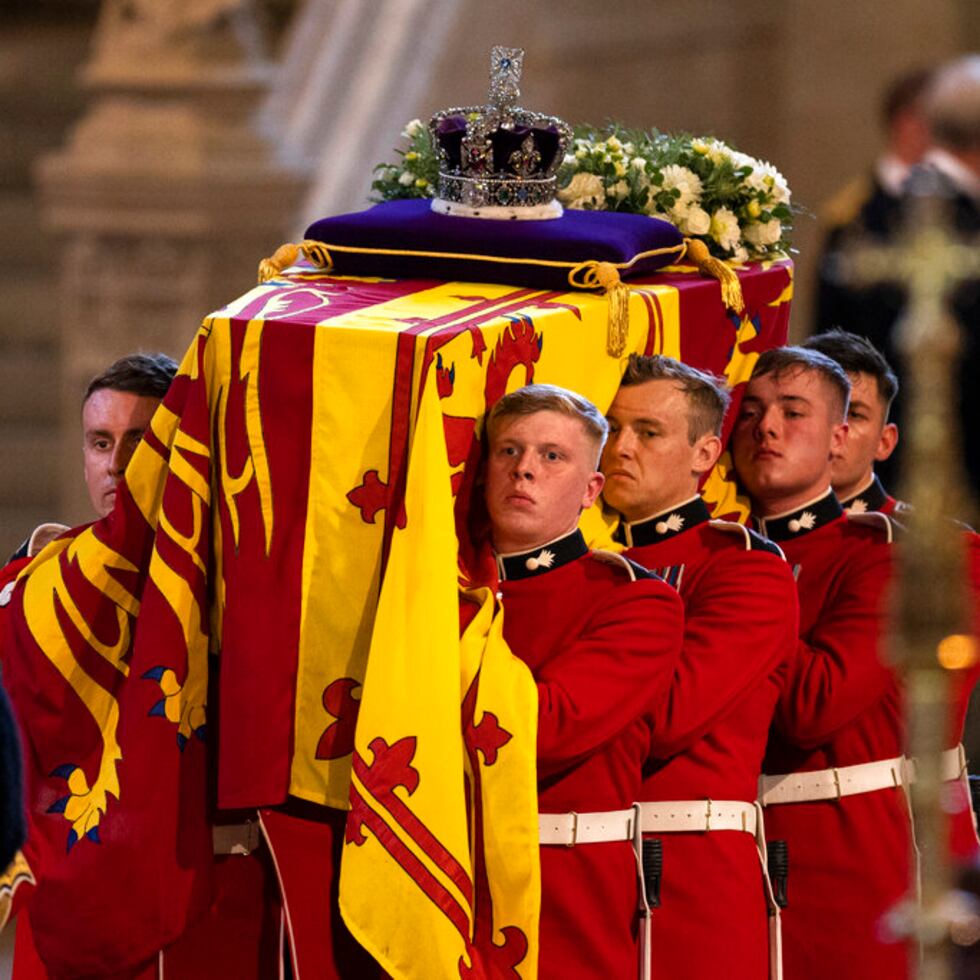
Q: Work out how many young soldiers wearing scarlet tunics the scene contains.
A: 5